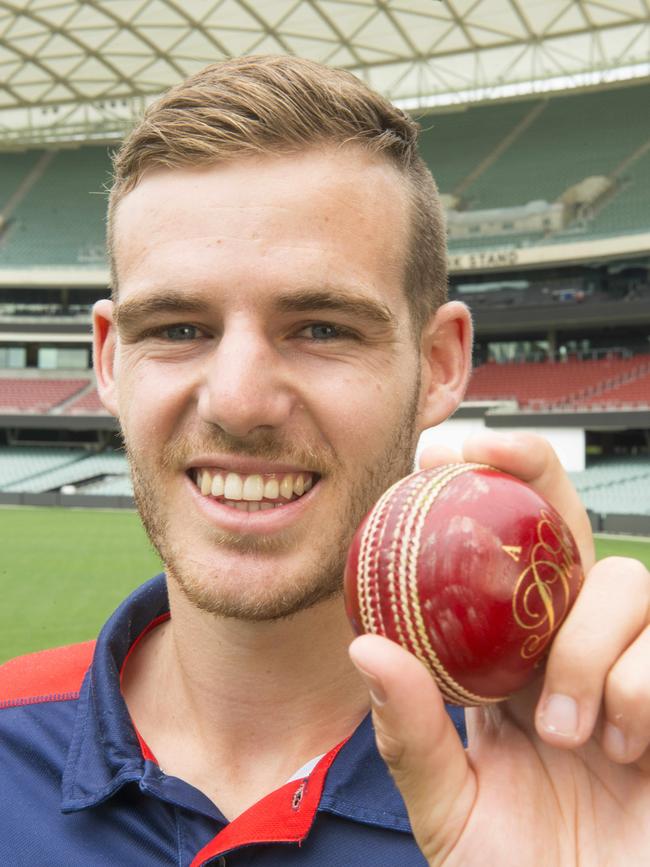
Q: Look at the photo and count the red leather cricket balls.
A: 1